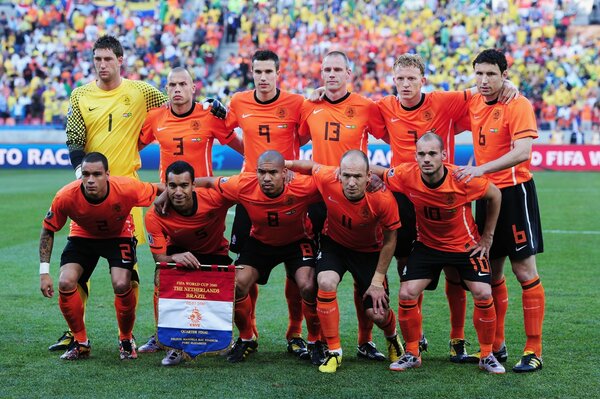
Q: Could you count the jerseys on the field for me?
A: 11